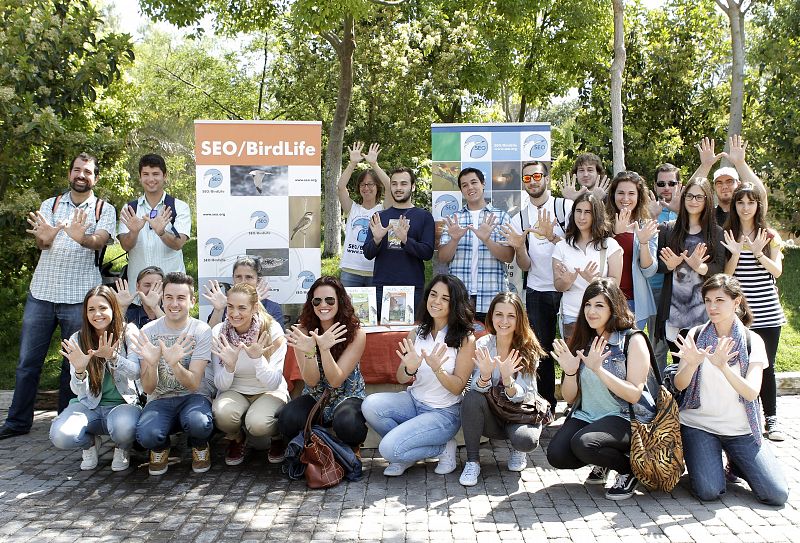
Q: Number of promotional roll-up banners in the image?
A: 2